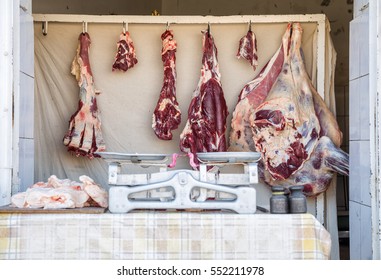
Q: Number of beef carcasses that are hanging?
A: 6